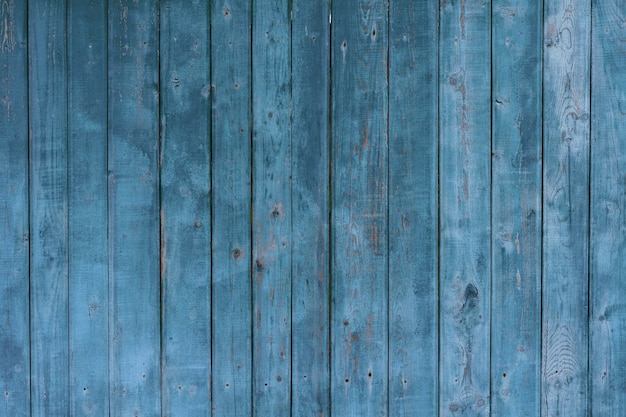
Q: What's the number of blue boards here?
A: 14